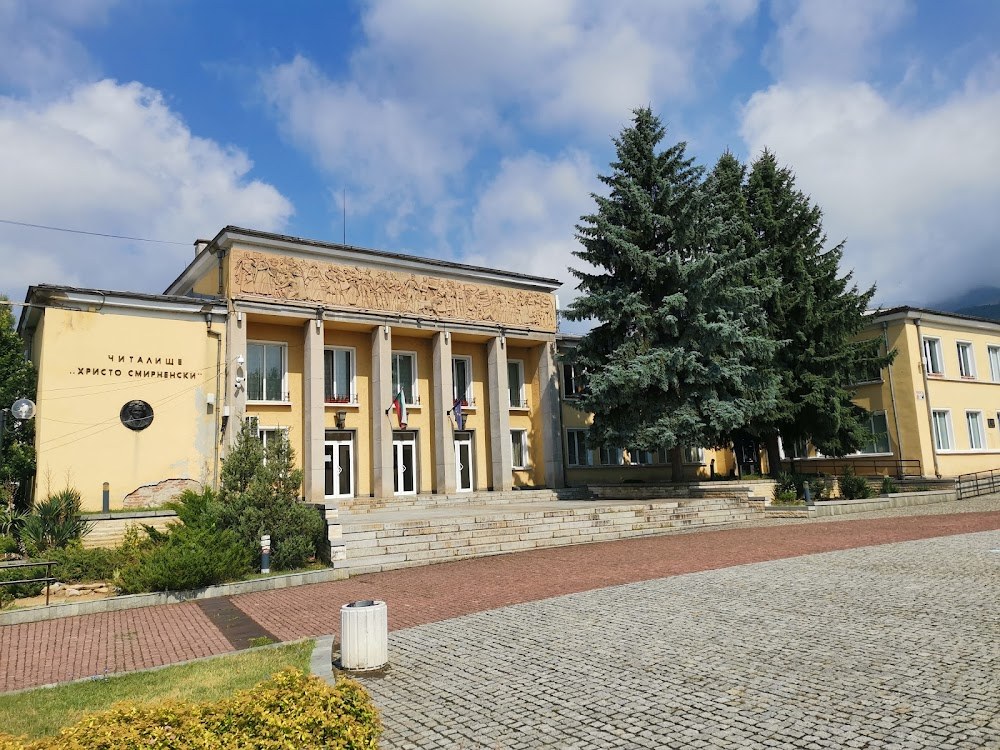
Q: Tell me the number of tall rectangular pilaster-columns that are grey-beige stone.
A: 6